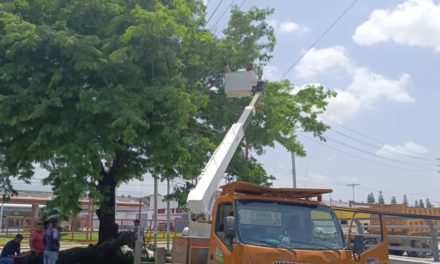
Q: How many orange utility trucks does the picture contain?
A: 1